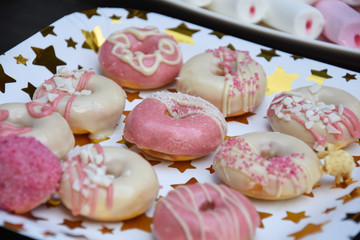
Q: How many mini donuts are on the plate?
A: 10